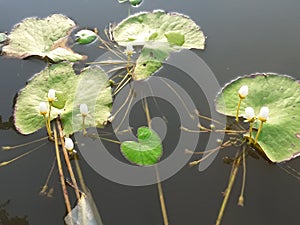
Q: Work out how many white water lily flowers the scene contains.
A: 8